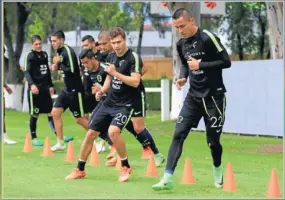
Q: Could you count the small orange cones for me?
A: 9